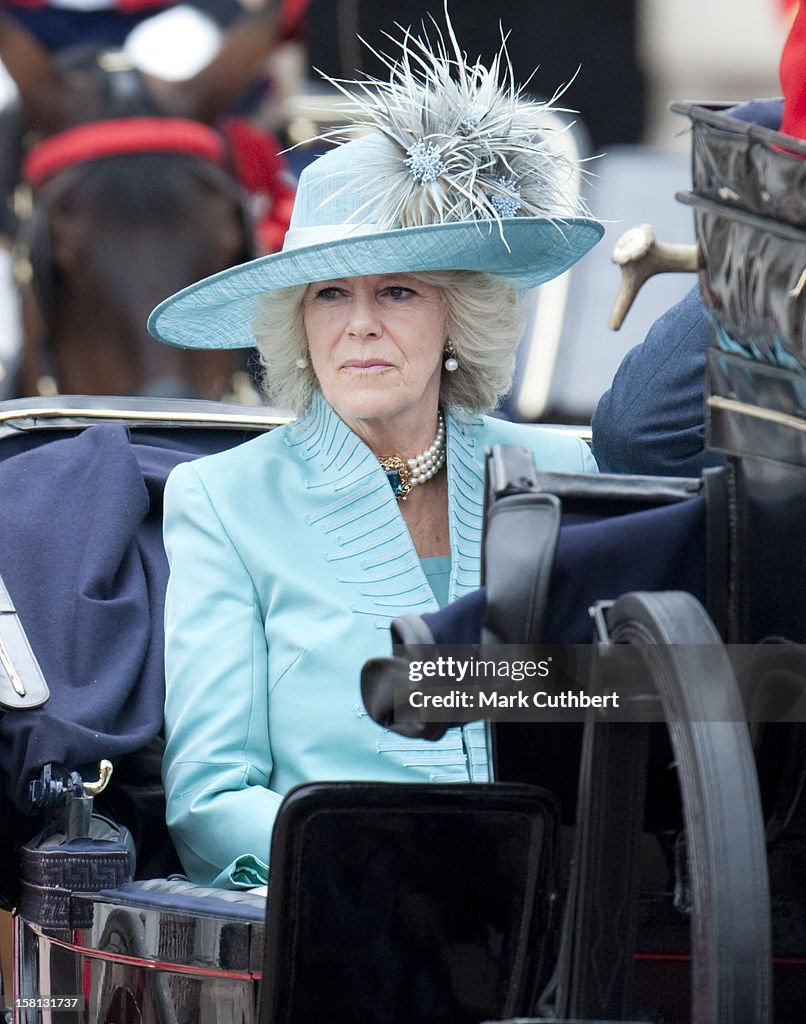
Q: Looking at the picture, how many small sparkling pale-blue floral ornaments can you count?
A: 3